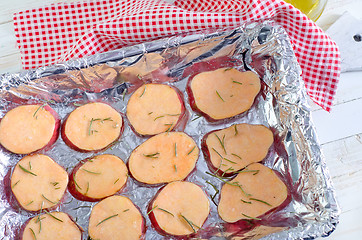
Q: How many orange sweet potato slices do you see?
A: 12